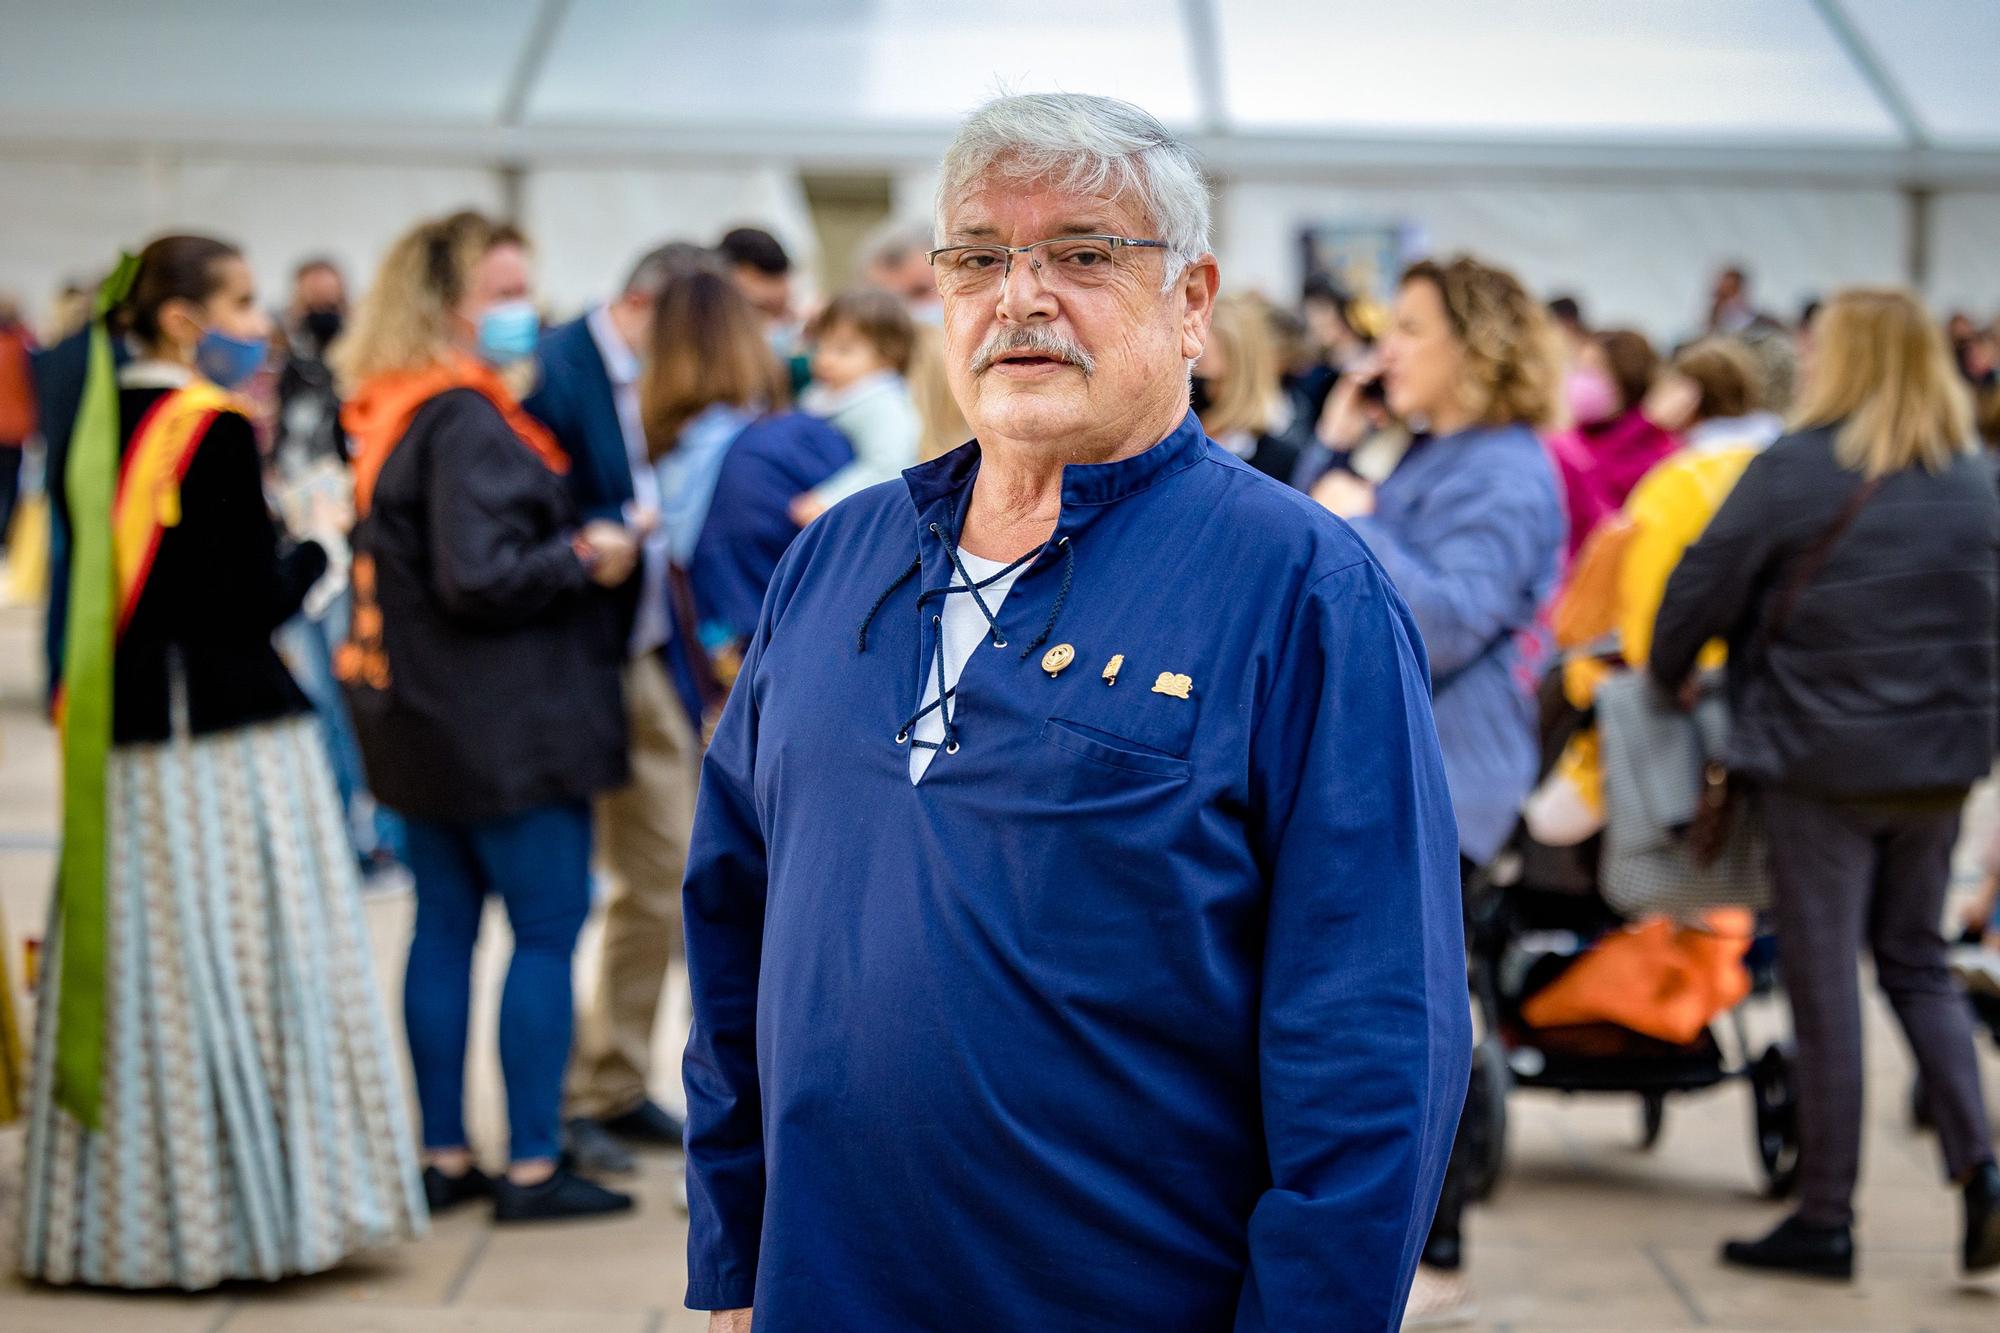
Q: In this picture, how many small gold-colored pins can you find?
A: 3